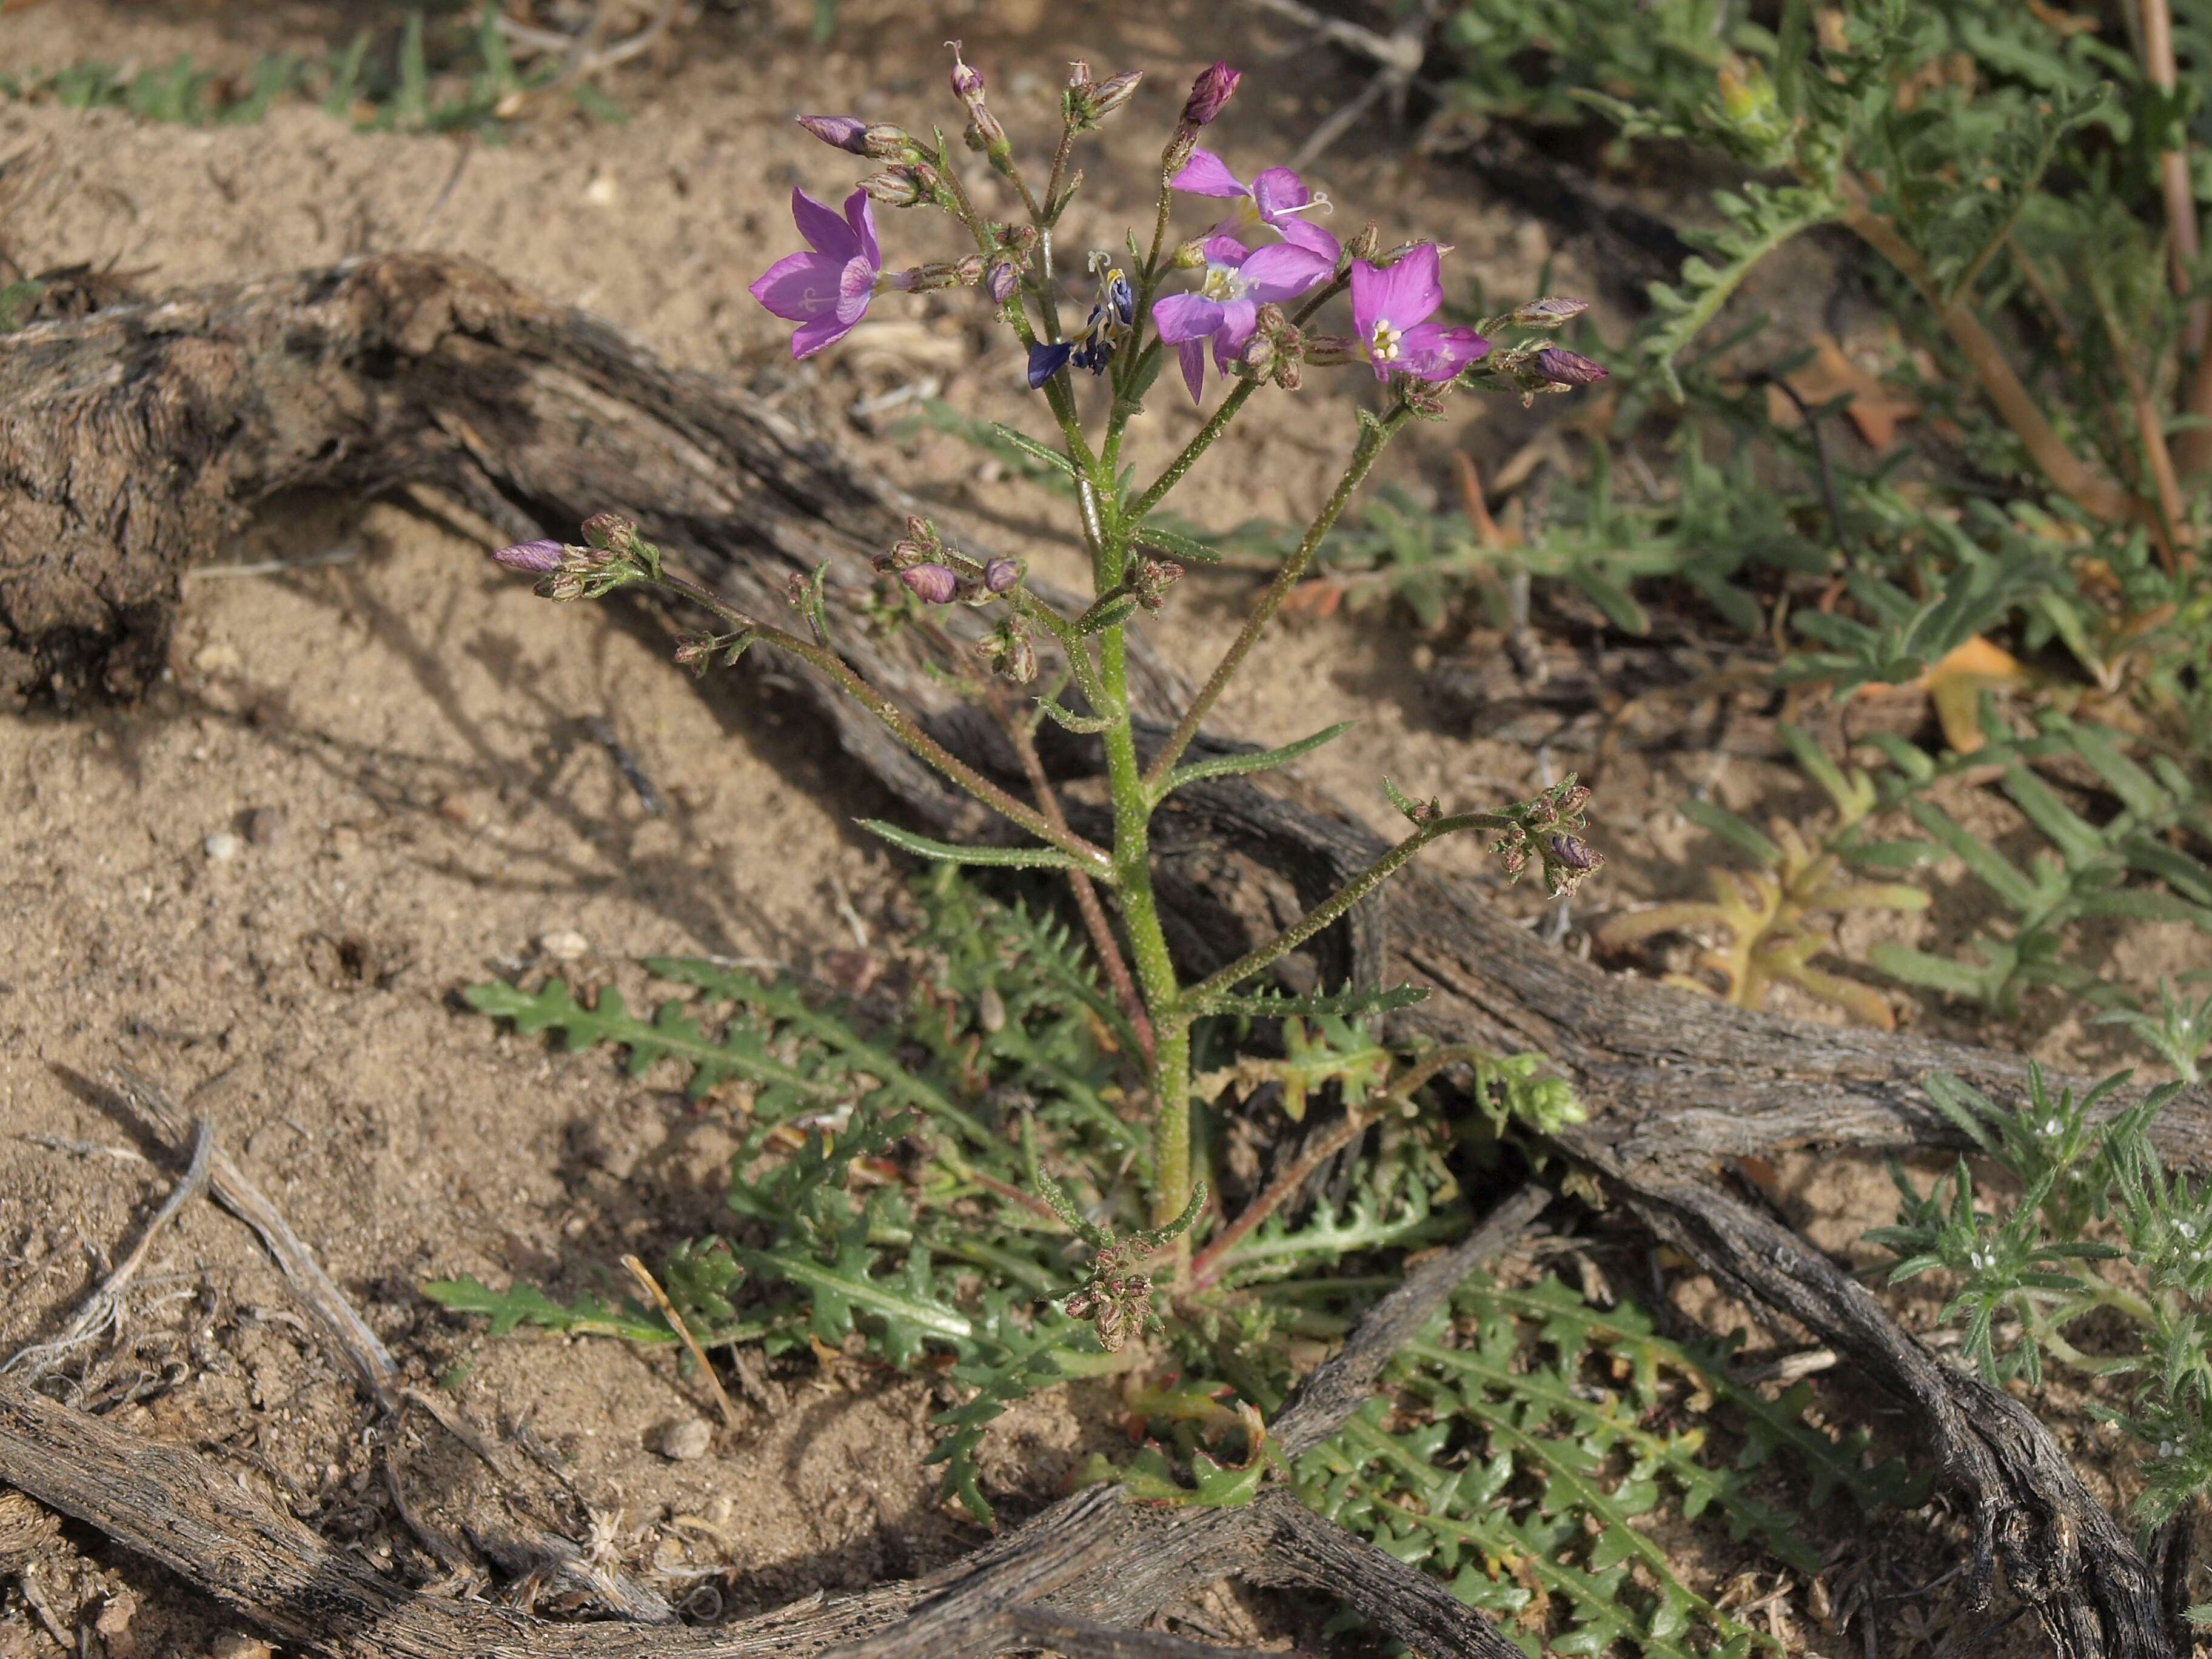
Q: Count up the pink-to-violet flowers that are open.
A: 4